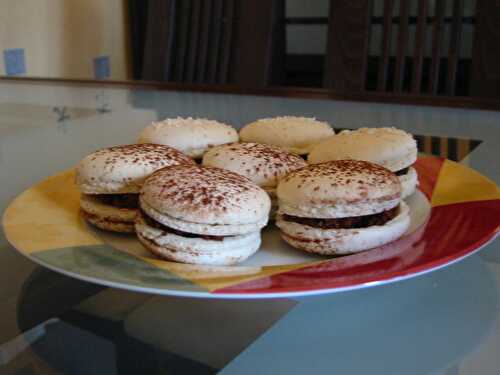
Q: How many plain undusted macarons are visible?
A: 3